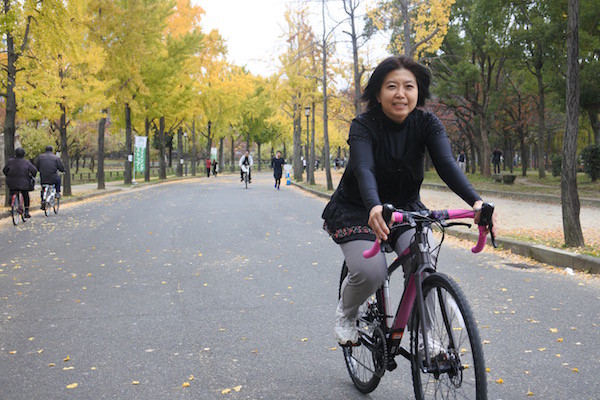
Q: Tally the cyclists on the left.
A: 2